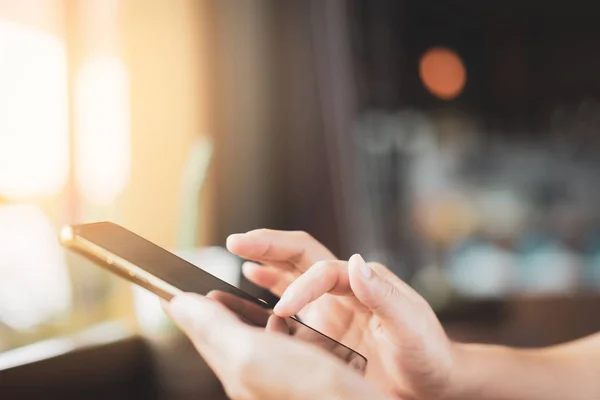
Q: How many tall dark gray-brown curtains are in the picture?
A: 1